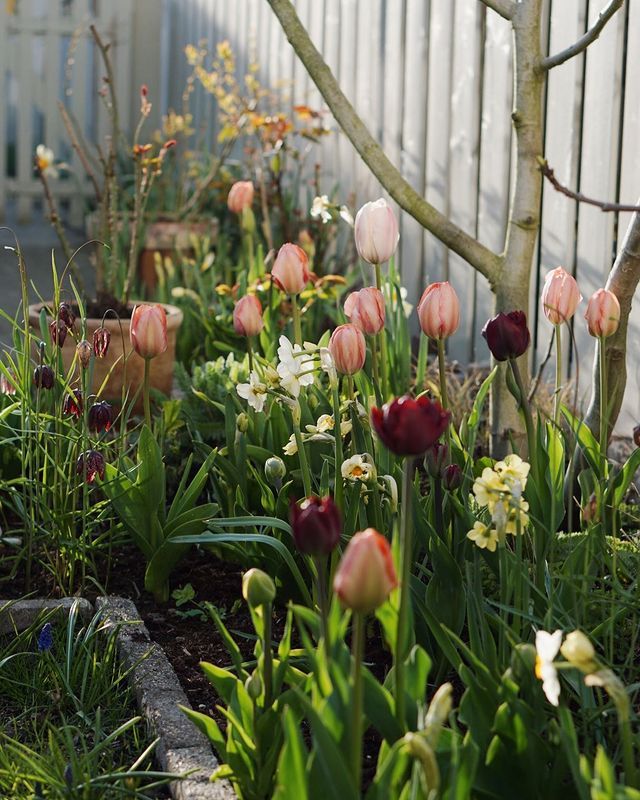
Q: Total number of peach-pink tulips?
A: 11